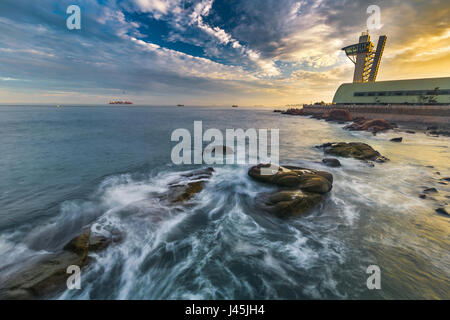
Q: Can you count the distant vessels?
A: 3